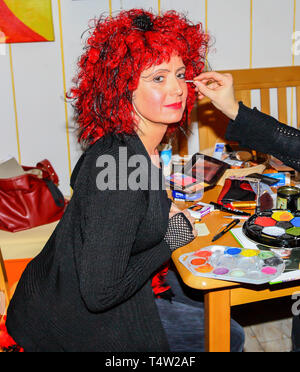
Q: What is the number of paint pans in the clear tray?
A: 12